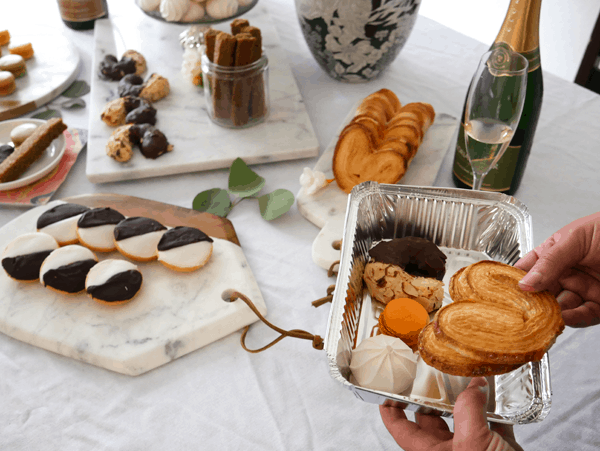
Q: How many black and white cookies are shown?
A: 7